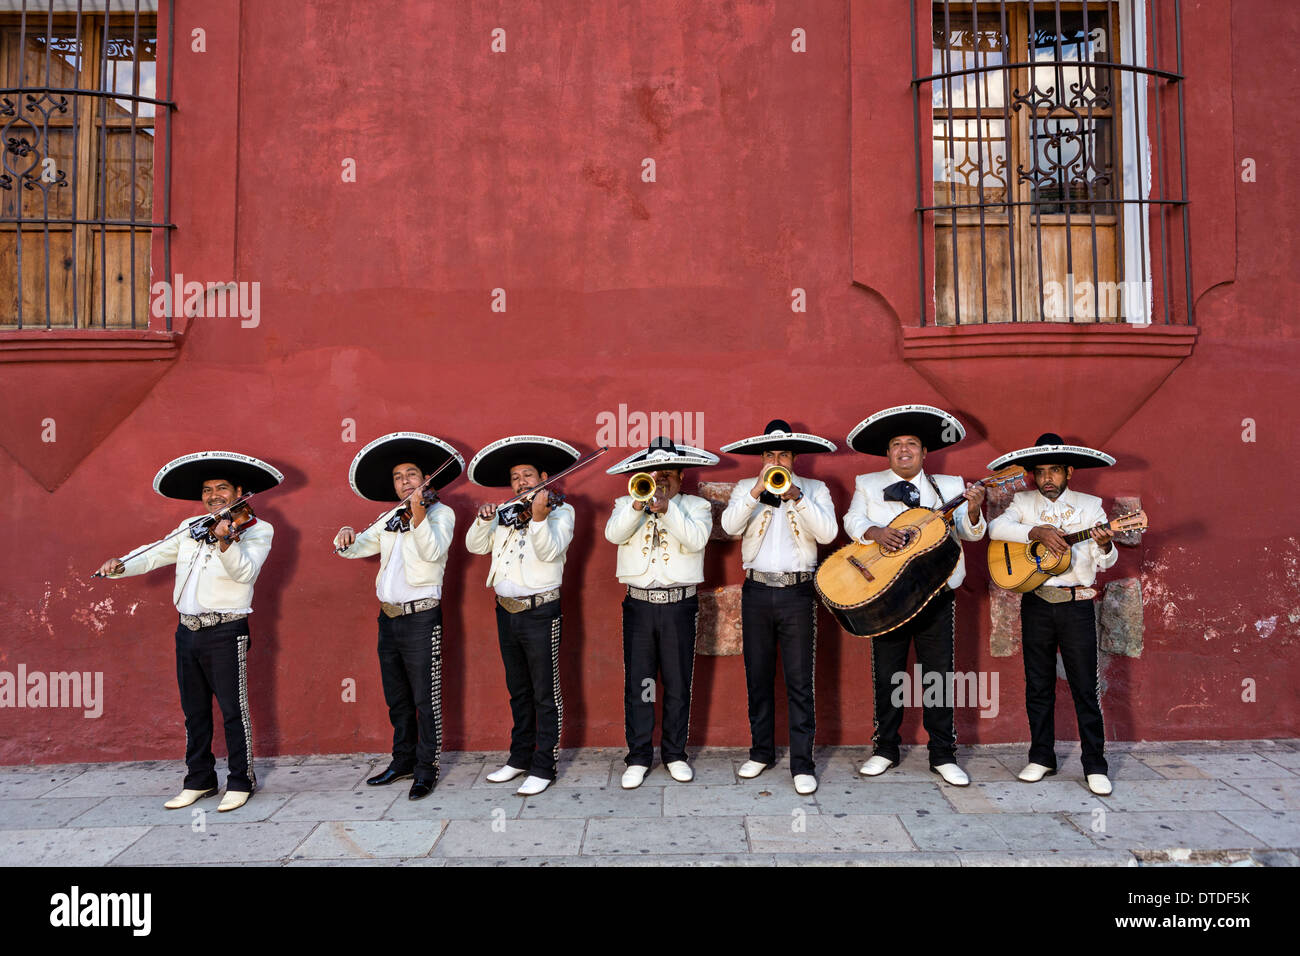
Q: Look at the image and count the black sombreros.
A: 7